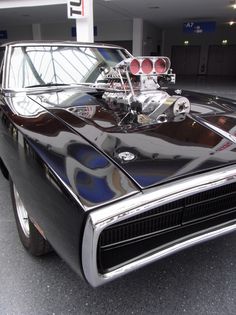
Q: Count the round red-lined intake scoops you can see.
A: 3